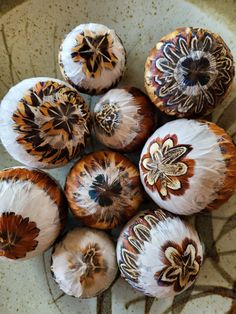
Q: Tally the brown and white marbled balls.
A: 9